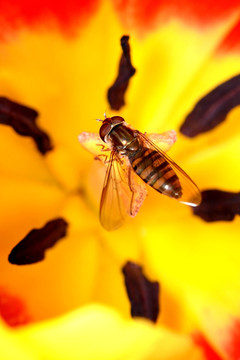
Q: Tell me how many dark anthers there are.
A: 6